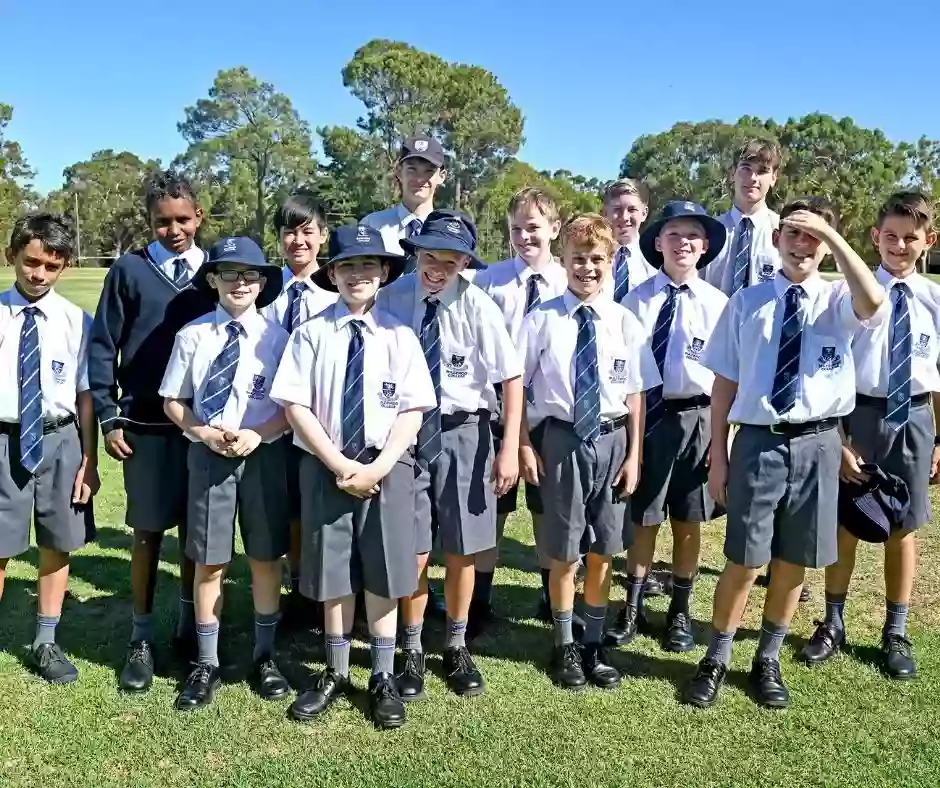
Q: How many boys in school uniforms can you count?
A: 14